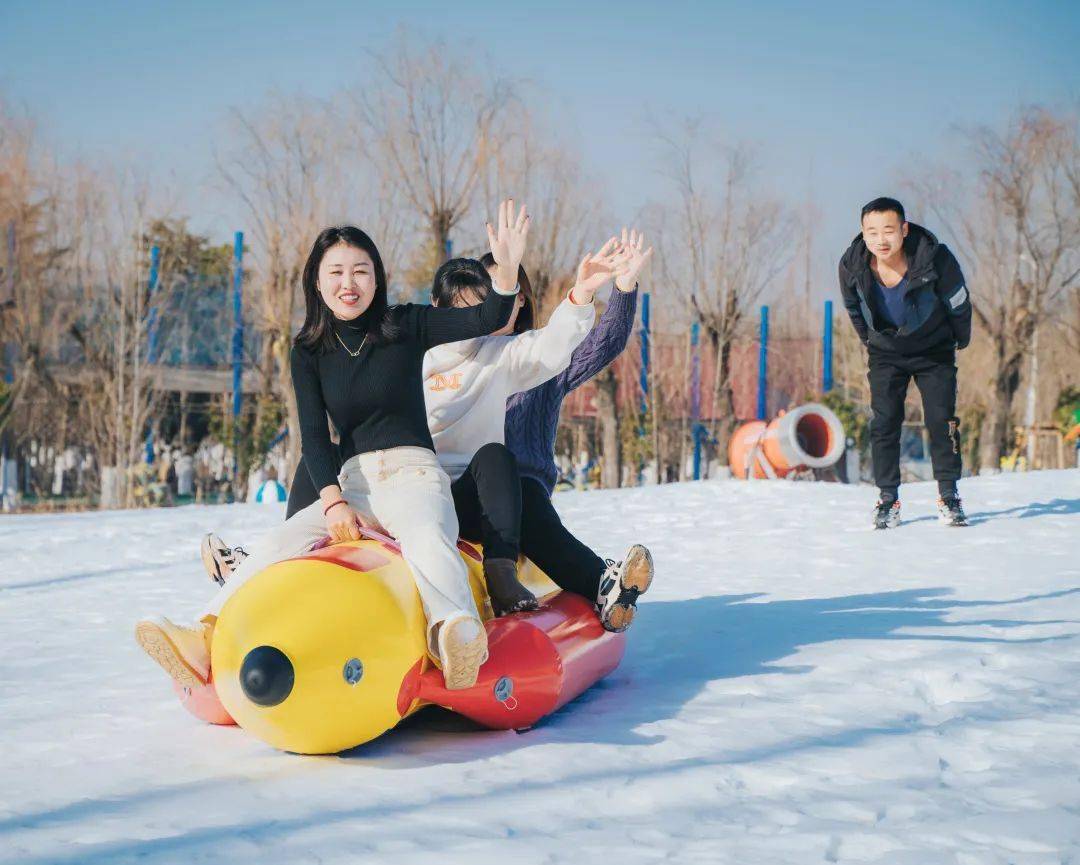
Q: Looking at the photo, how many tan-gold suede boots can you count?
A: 2